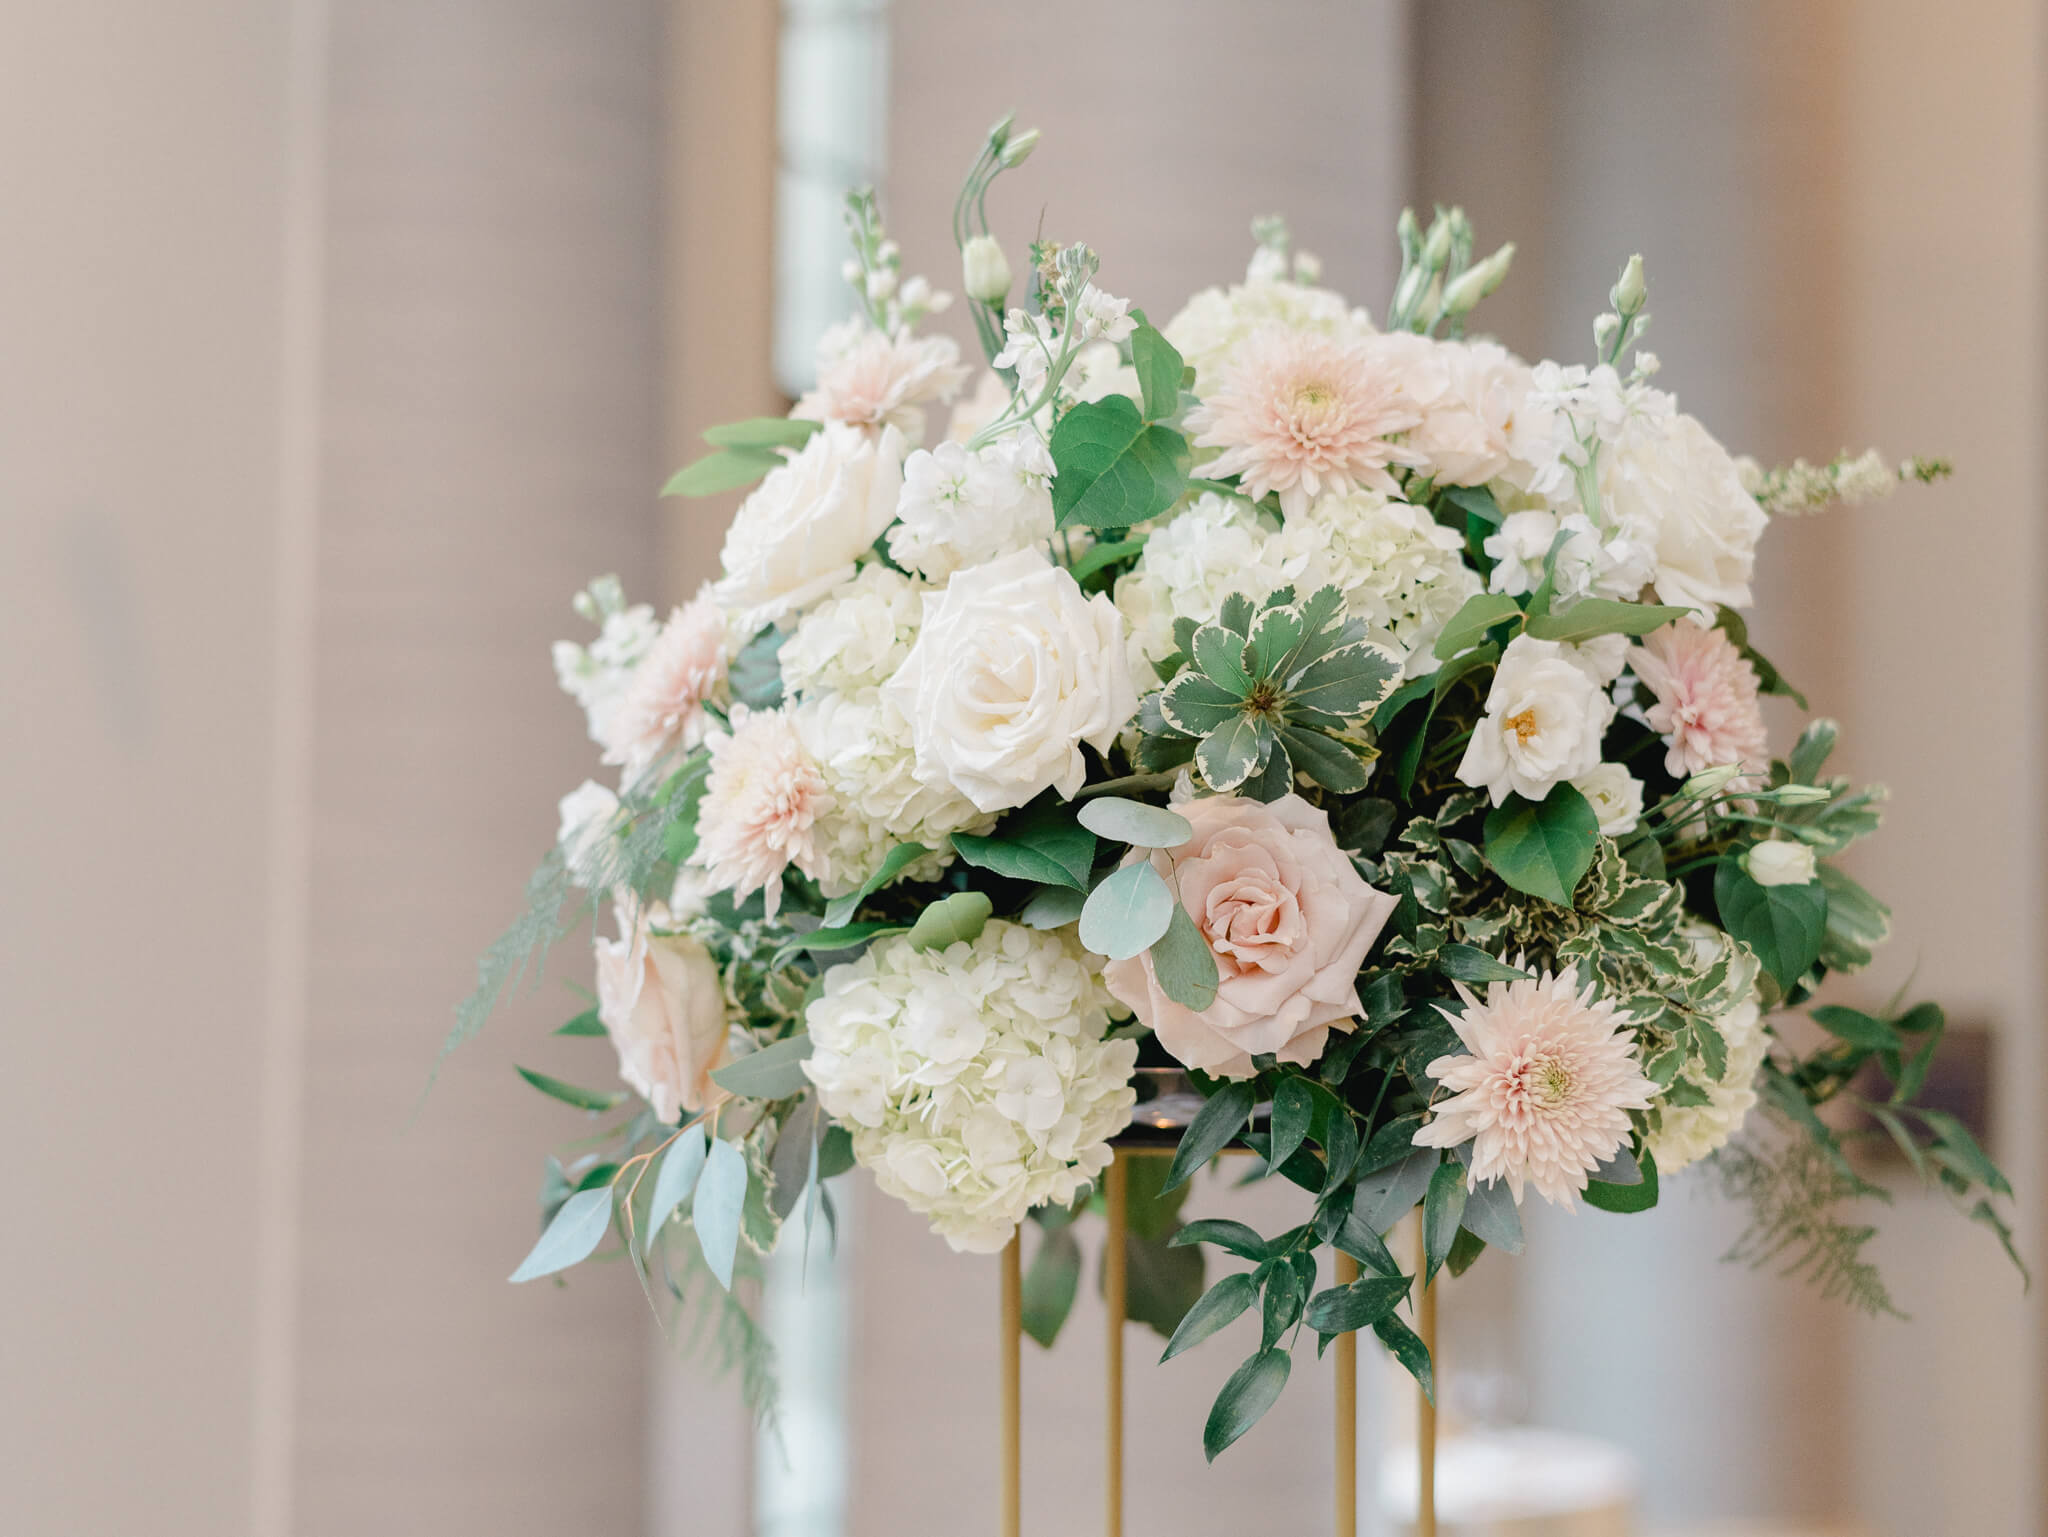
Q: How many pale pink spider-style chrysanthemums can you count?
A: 6